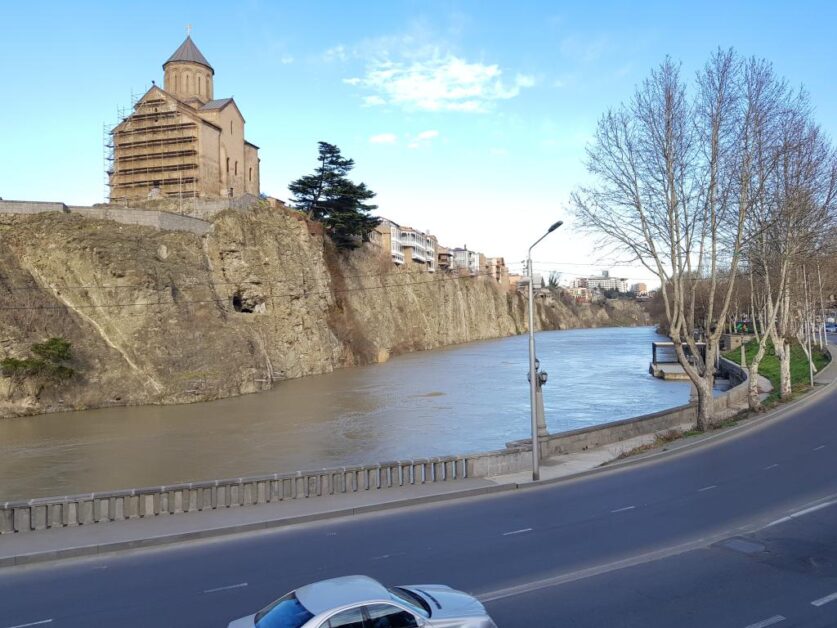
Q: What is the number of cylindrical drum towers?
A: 1